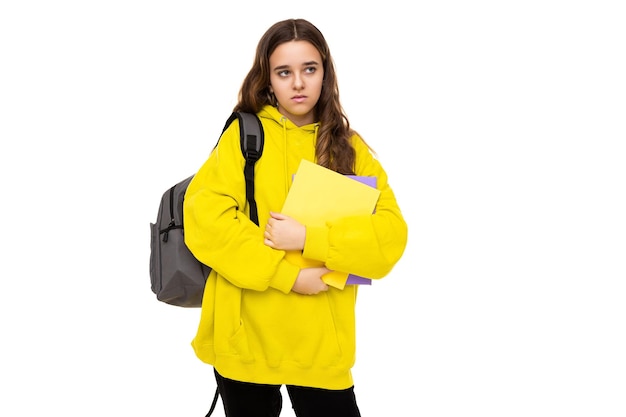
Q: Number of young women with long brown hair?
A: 1